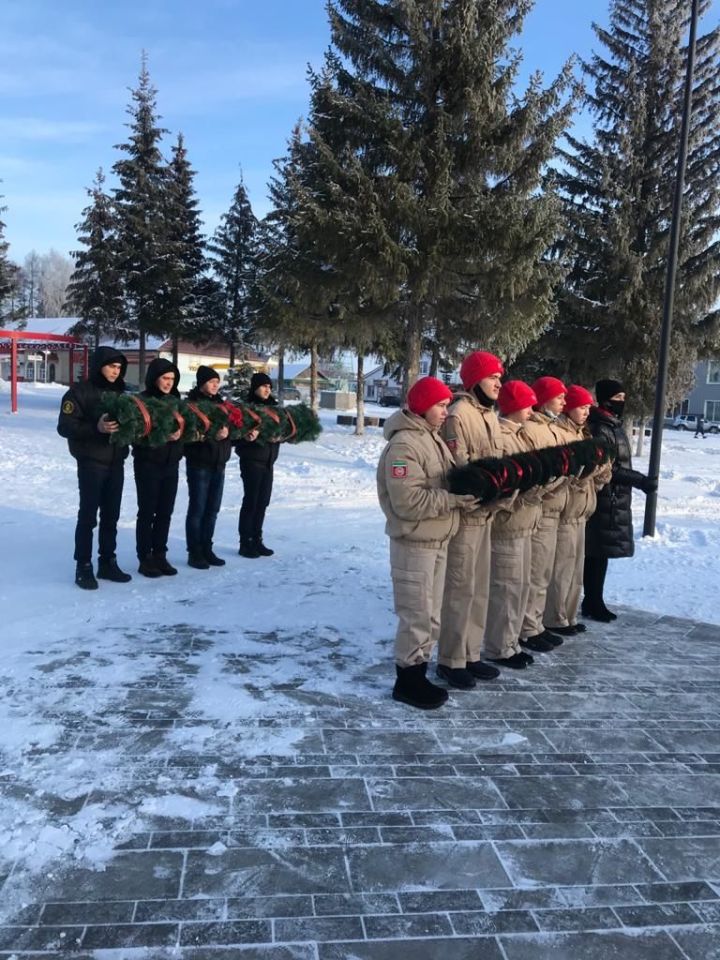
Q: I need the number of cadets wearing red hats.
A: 5